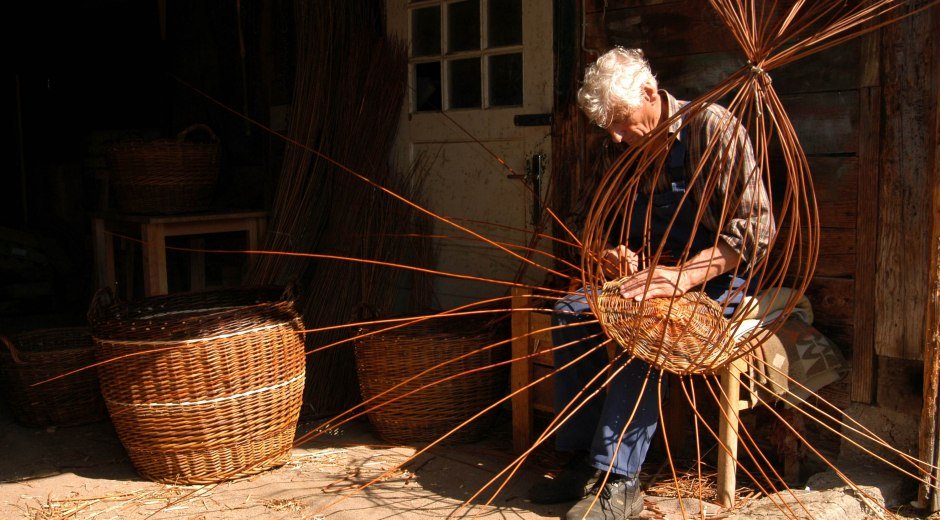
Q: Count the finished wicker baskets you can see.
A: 4